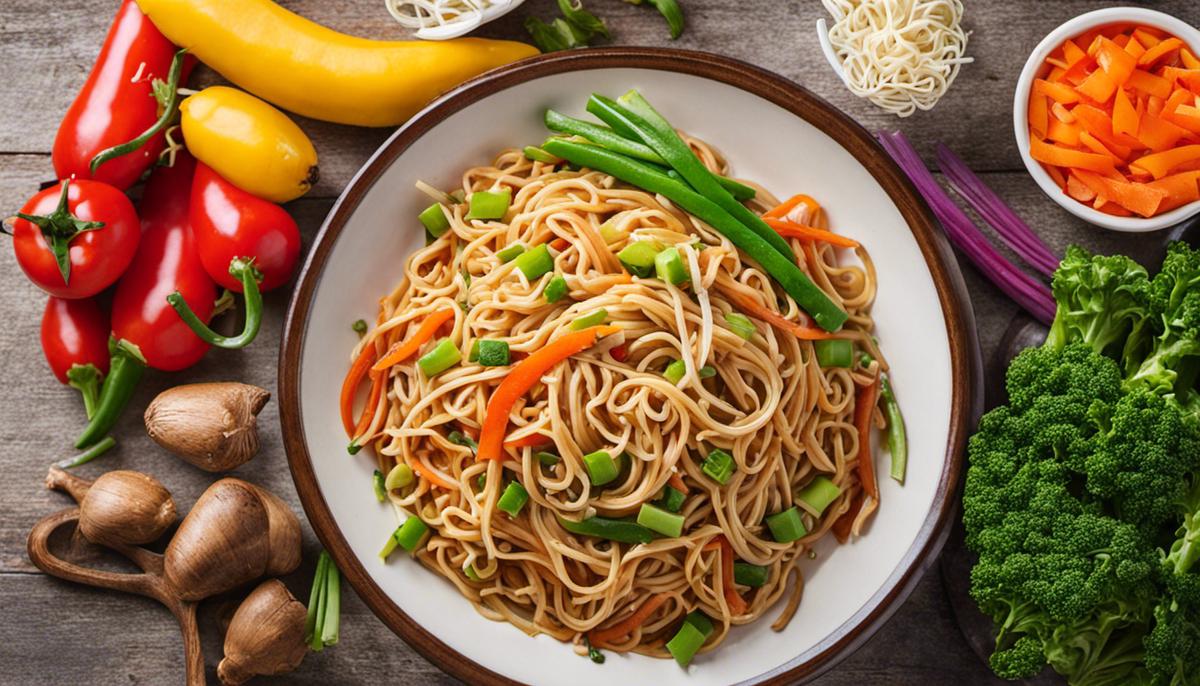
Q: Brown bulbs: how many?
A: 4